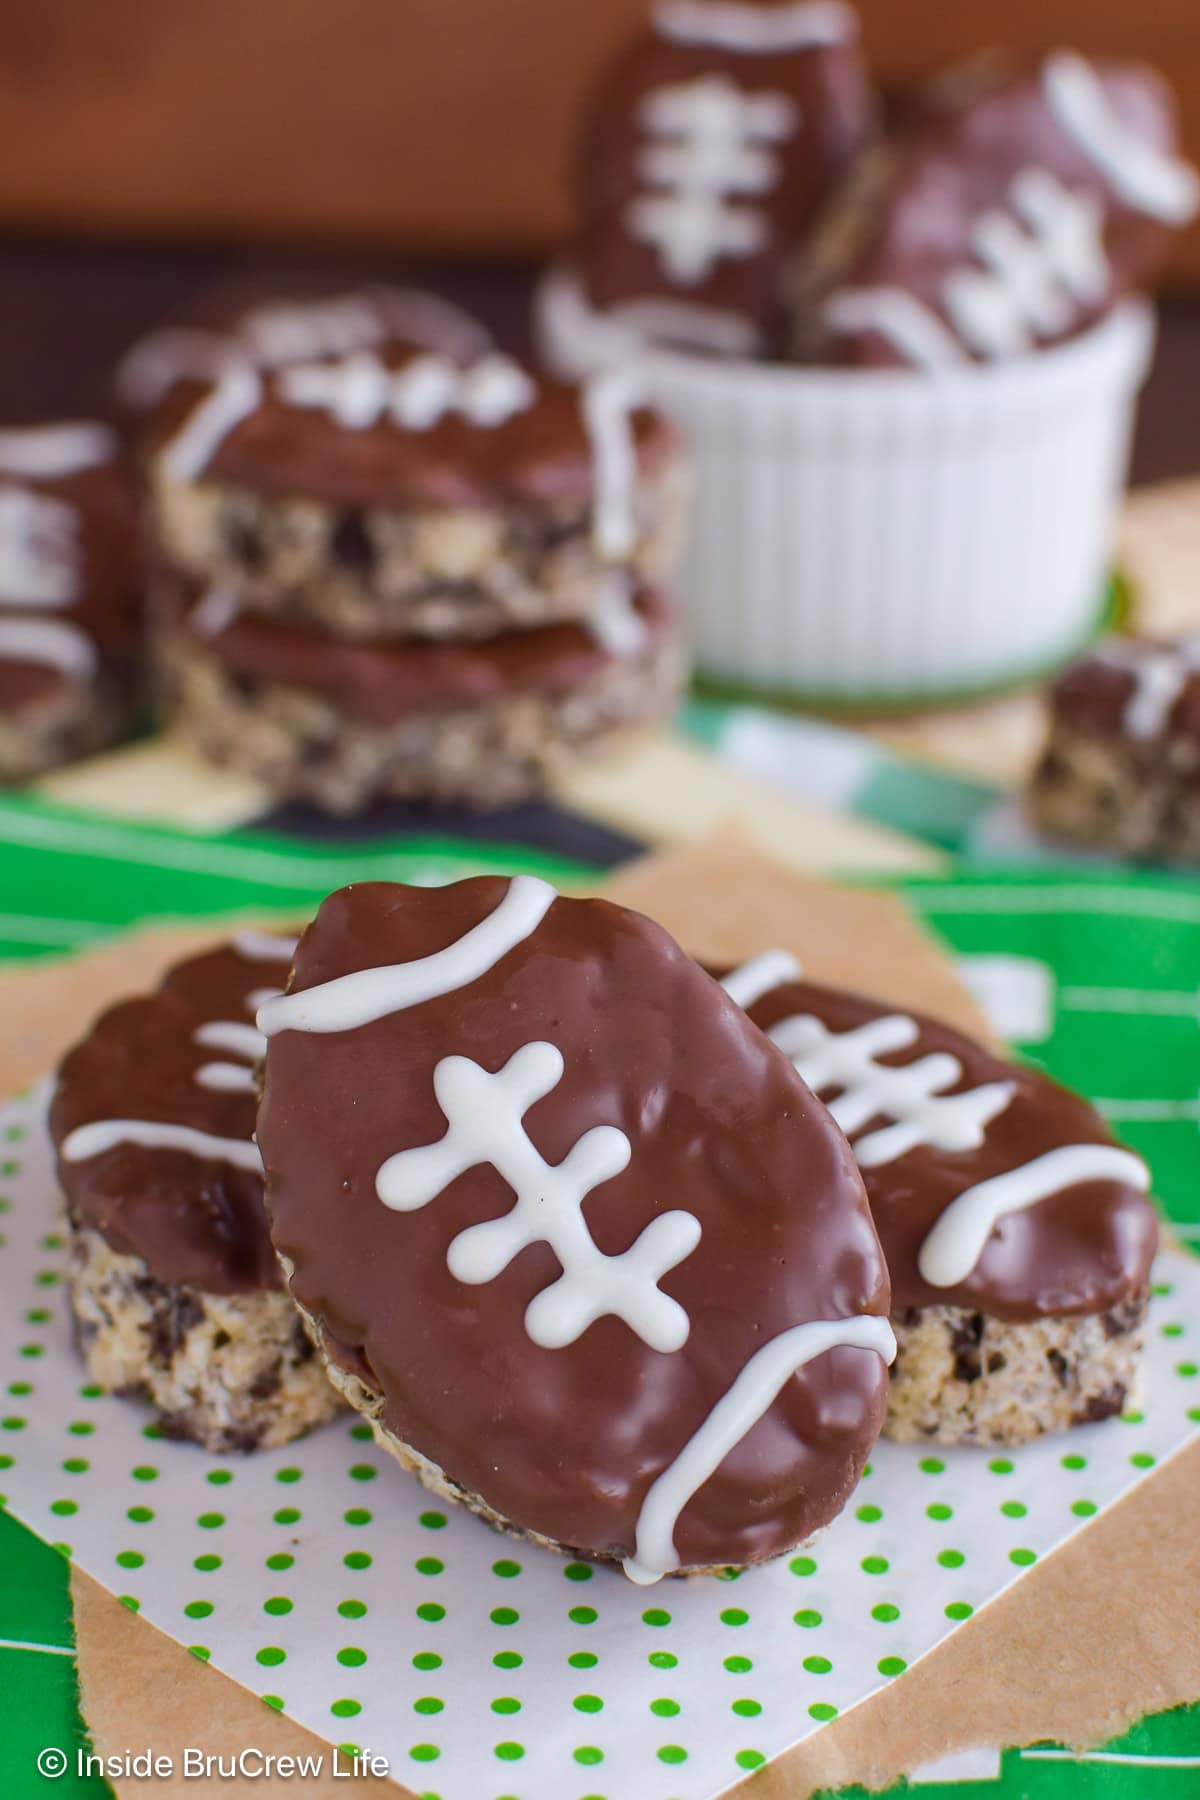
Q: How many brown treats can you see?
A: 10